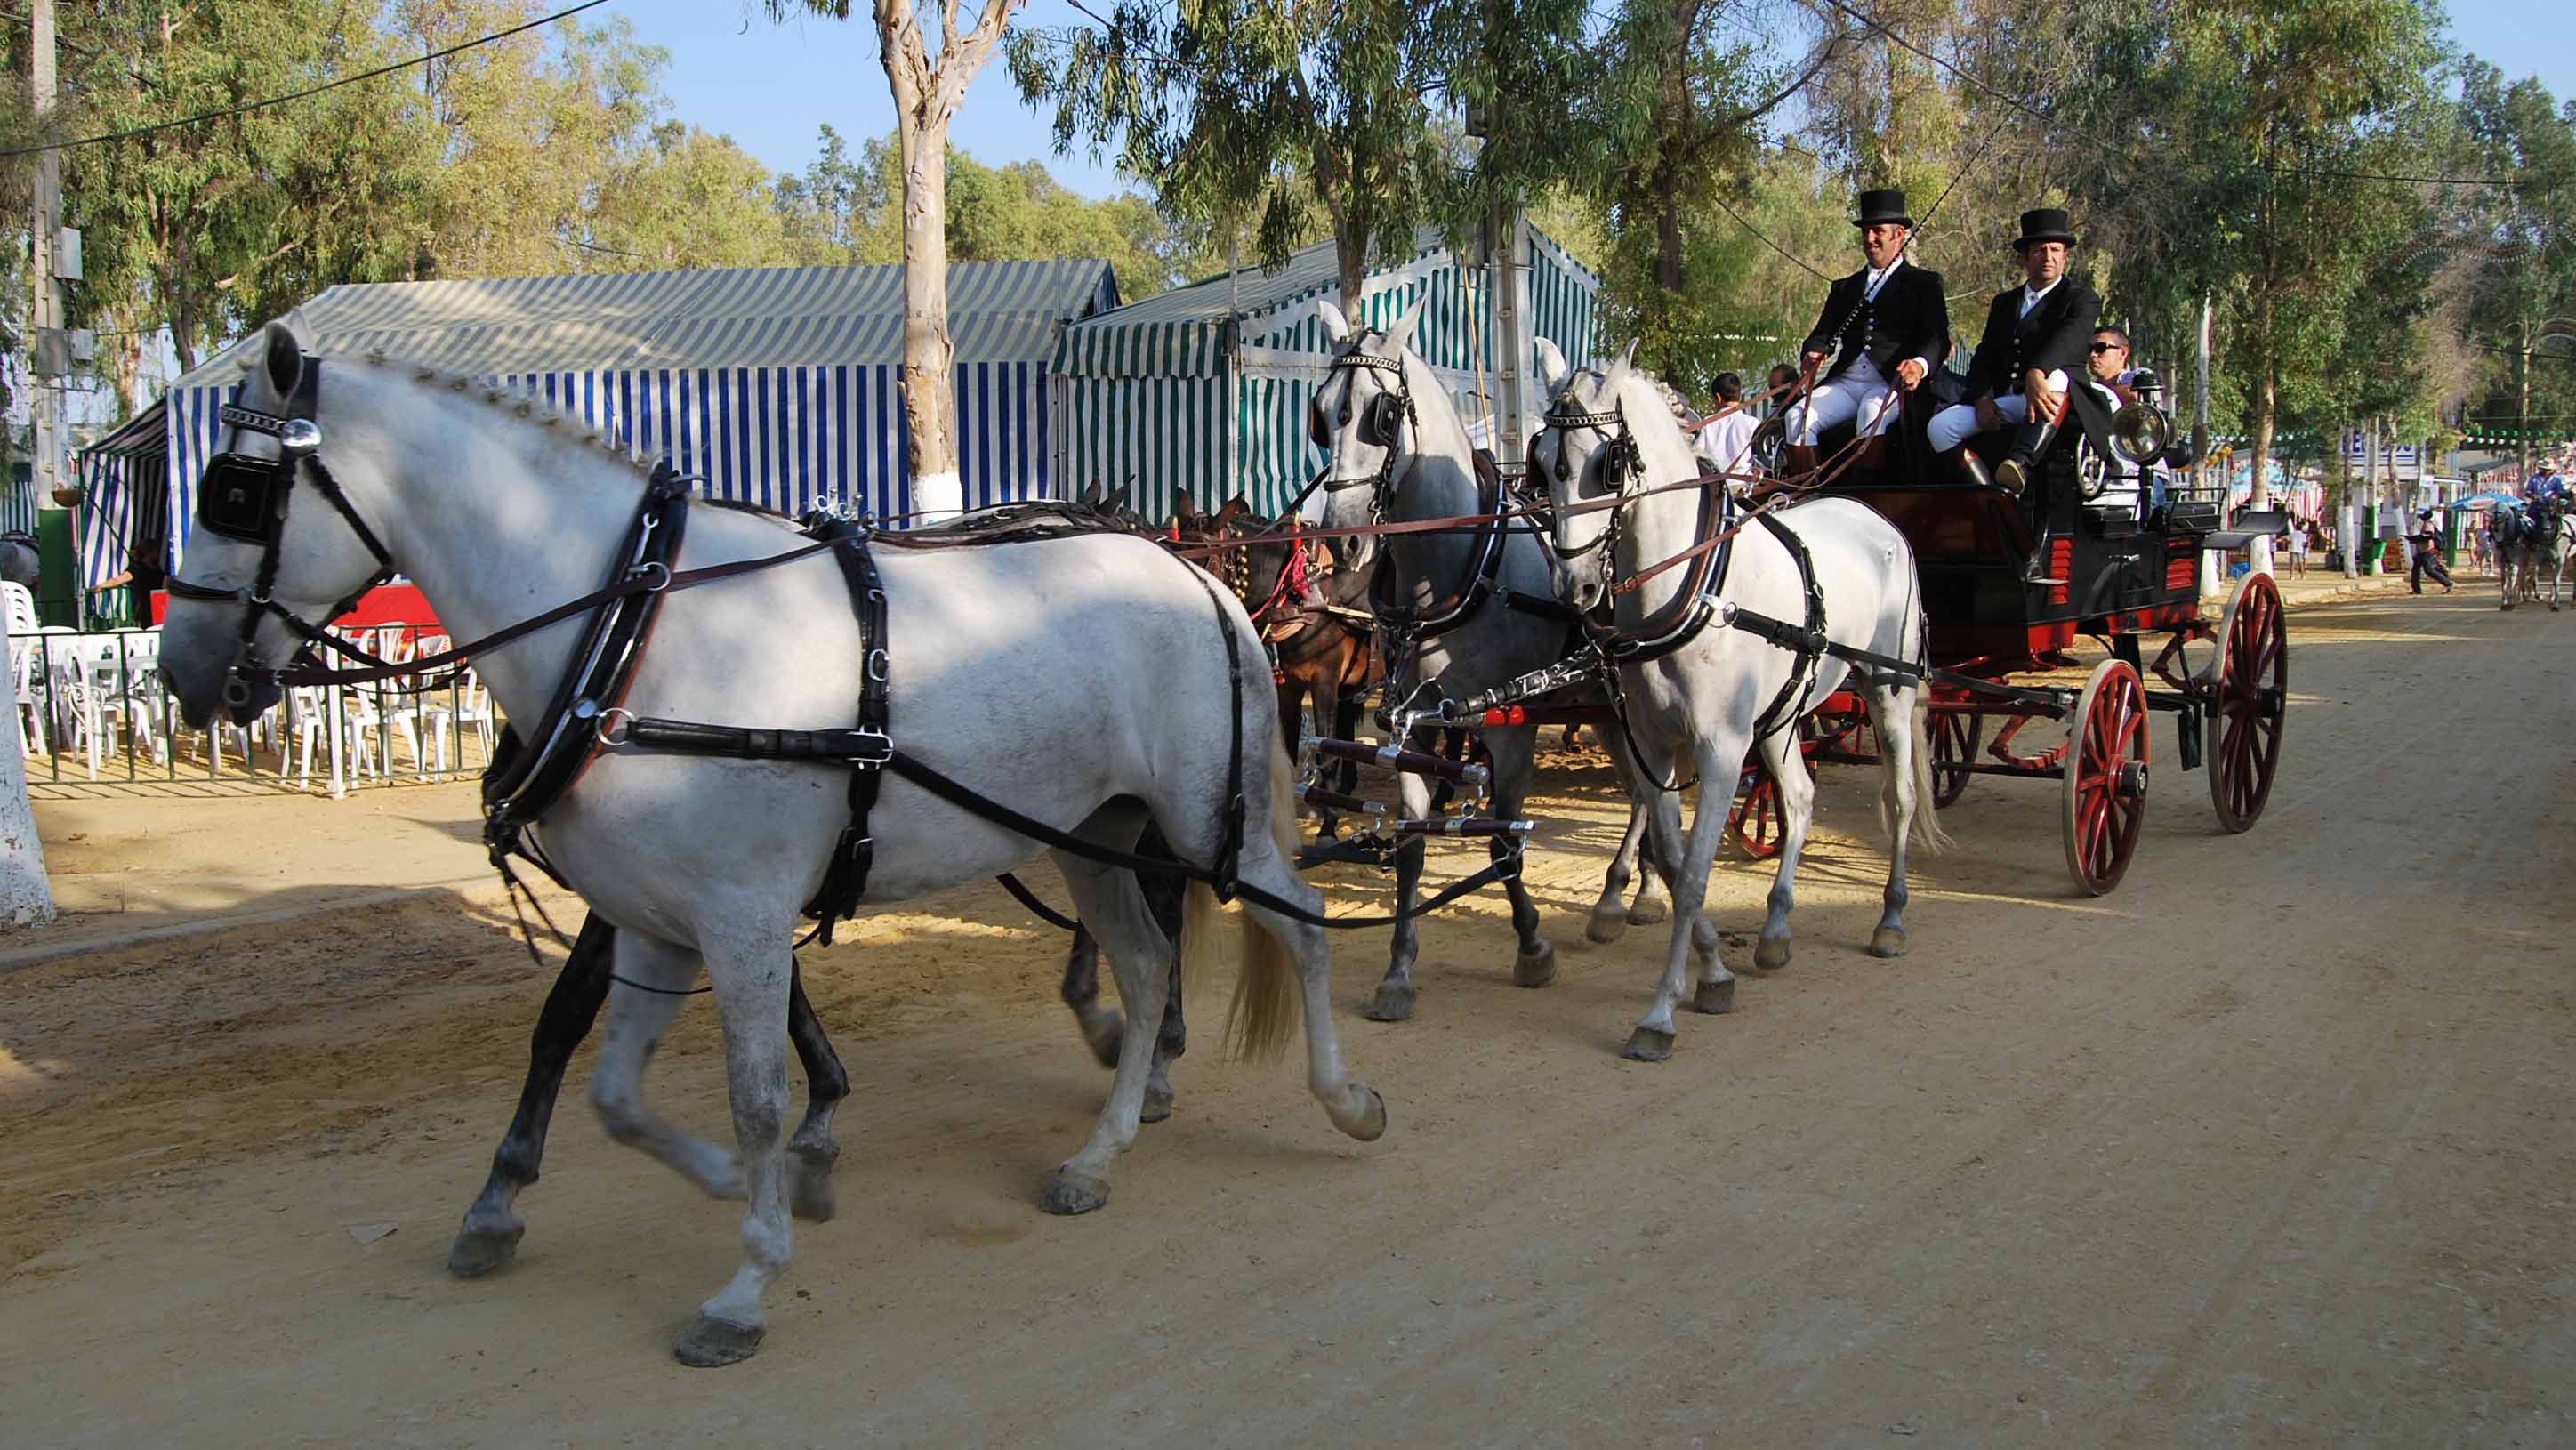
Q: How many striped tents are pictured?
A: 2